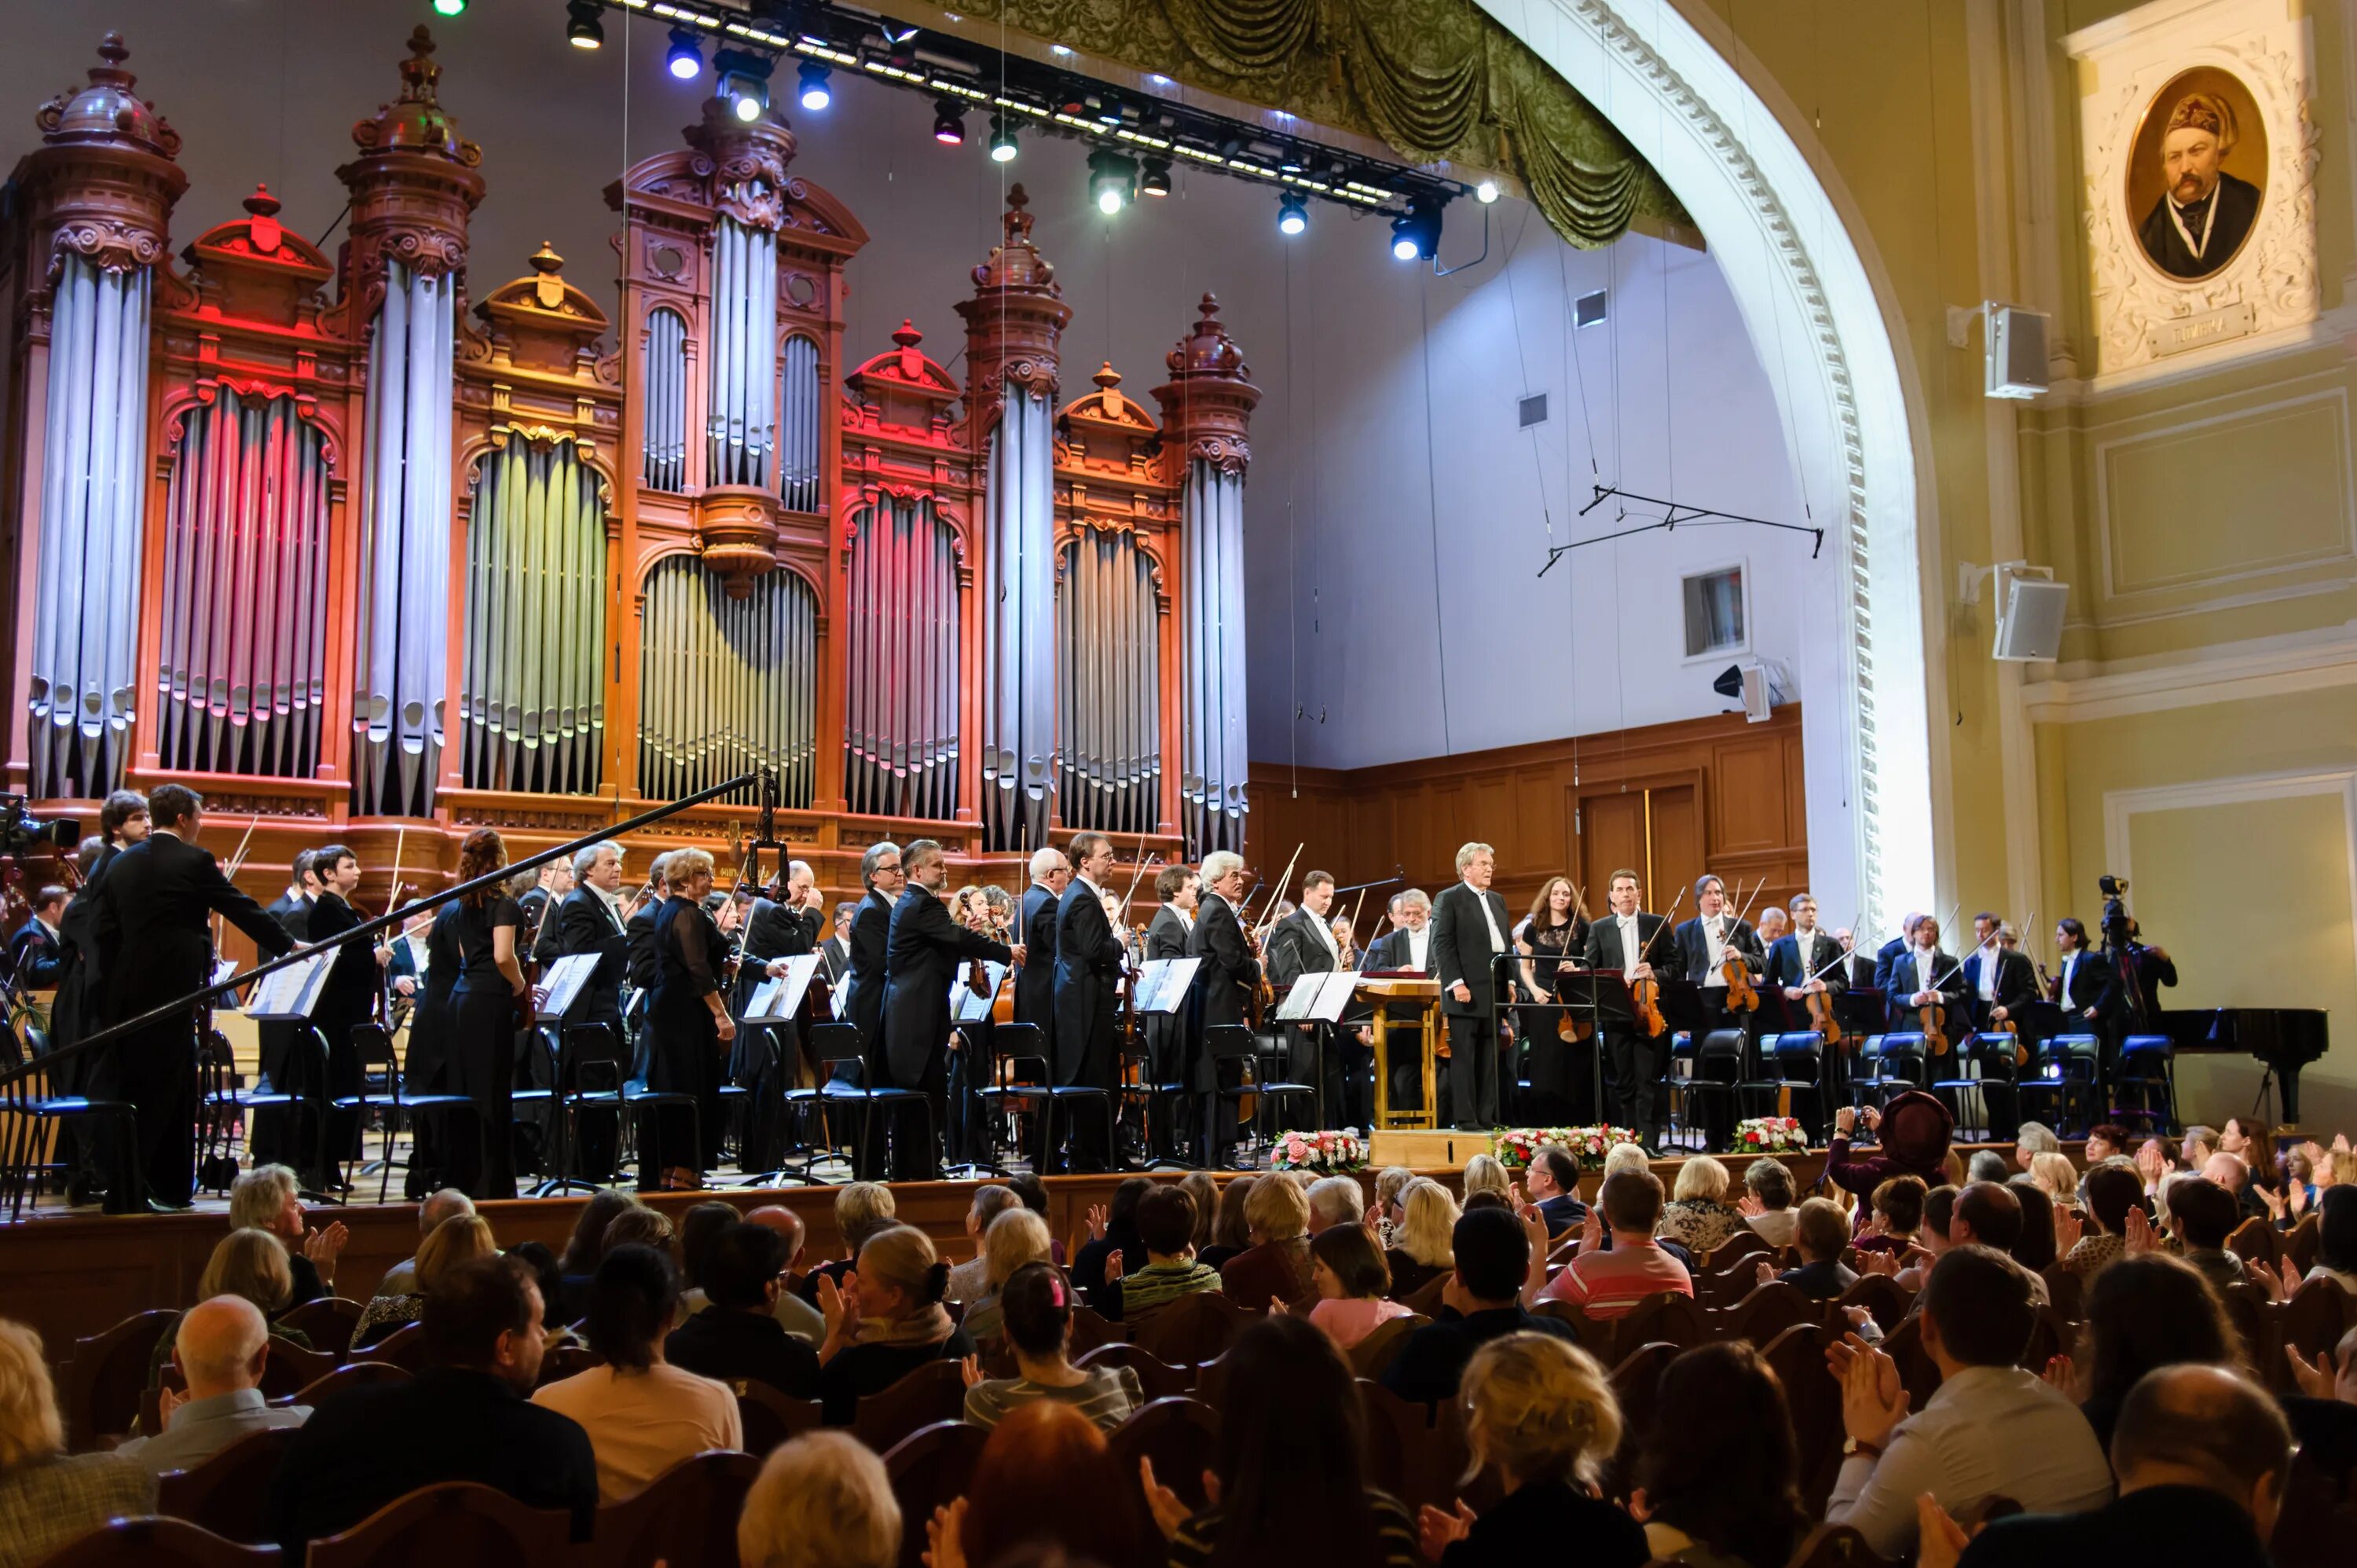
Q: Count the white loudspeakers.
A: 3